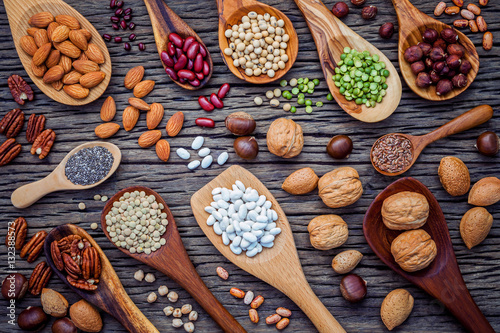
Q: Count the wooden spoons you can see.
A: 11